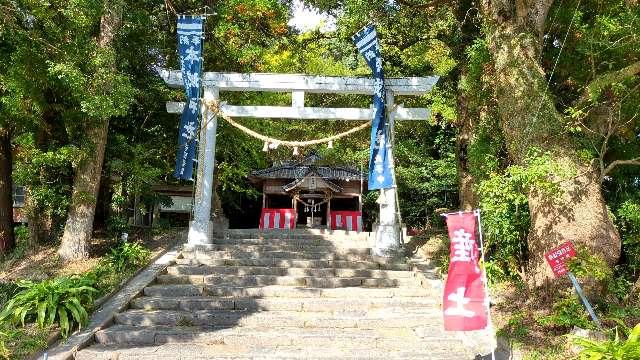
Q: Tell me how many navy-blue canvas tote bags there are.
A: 0